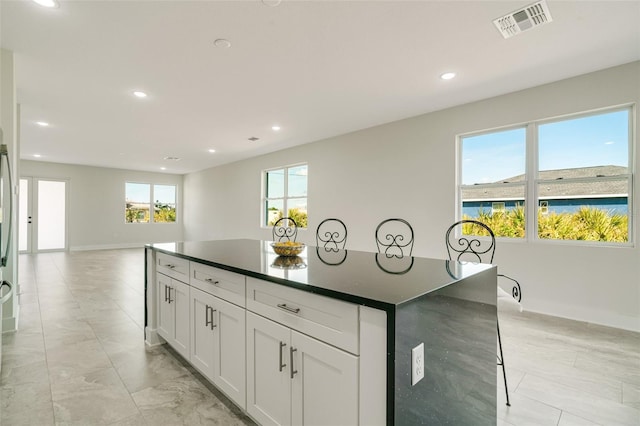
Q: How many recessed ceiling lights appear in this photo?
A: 8